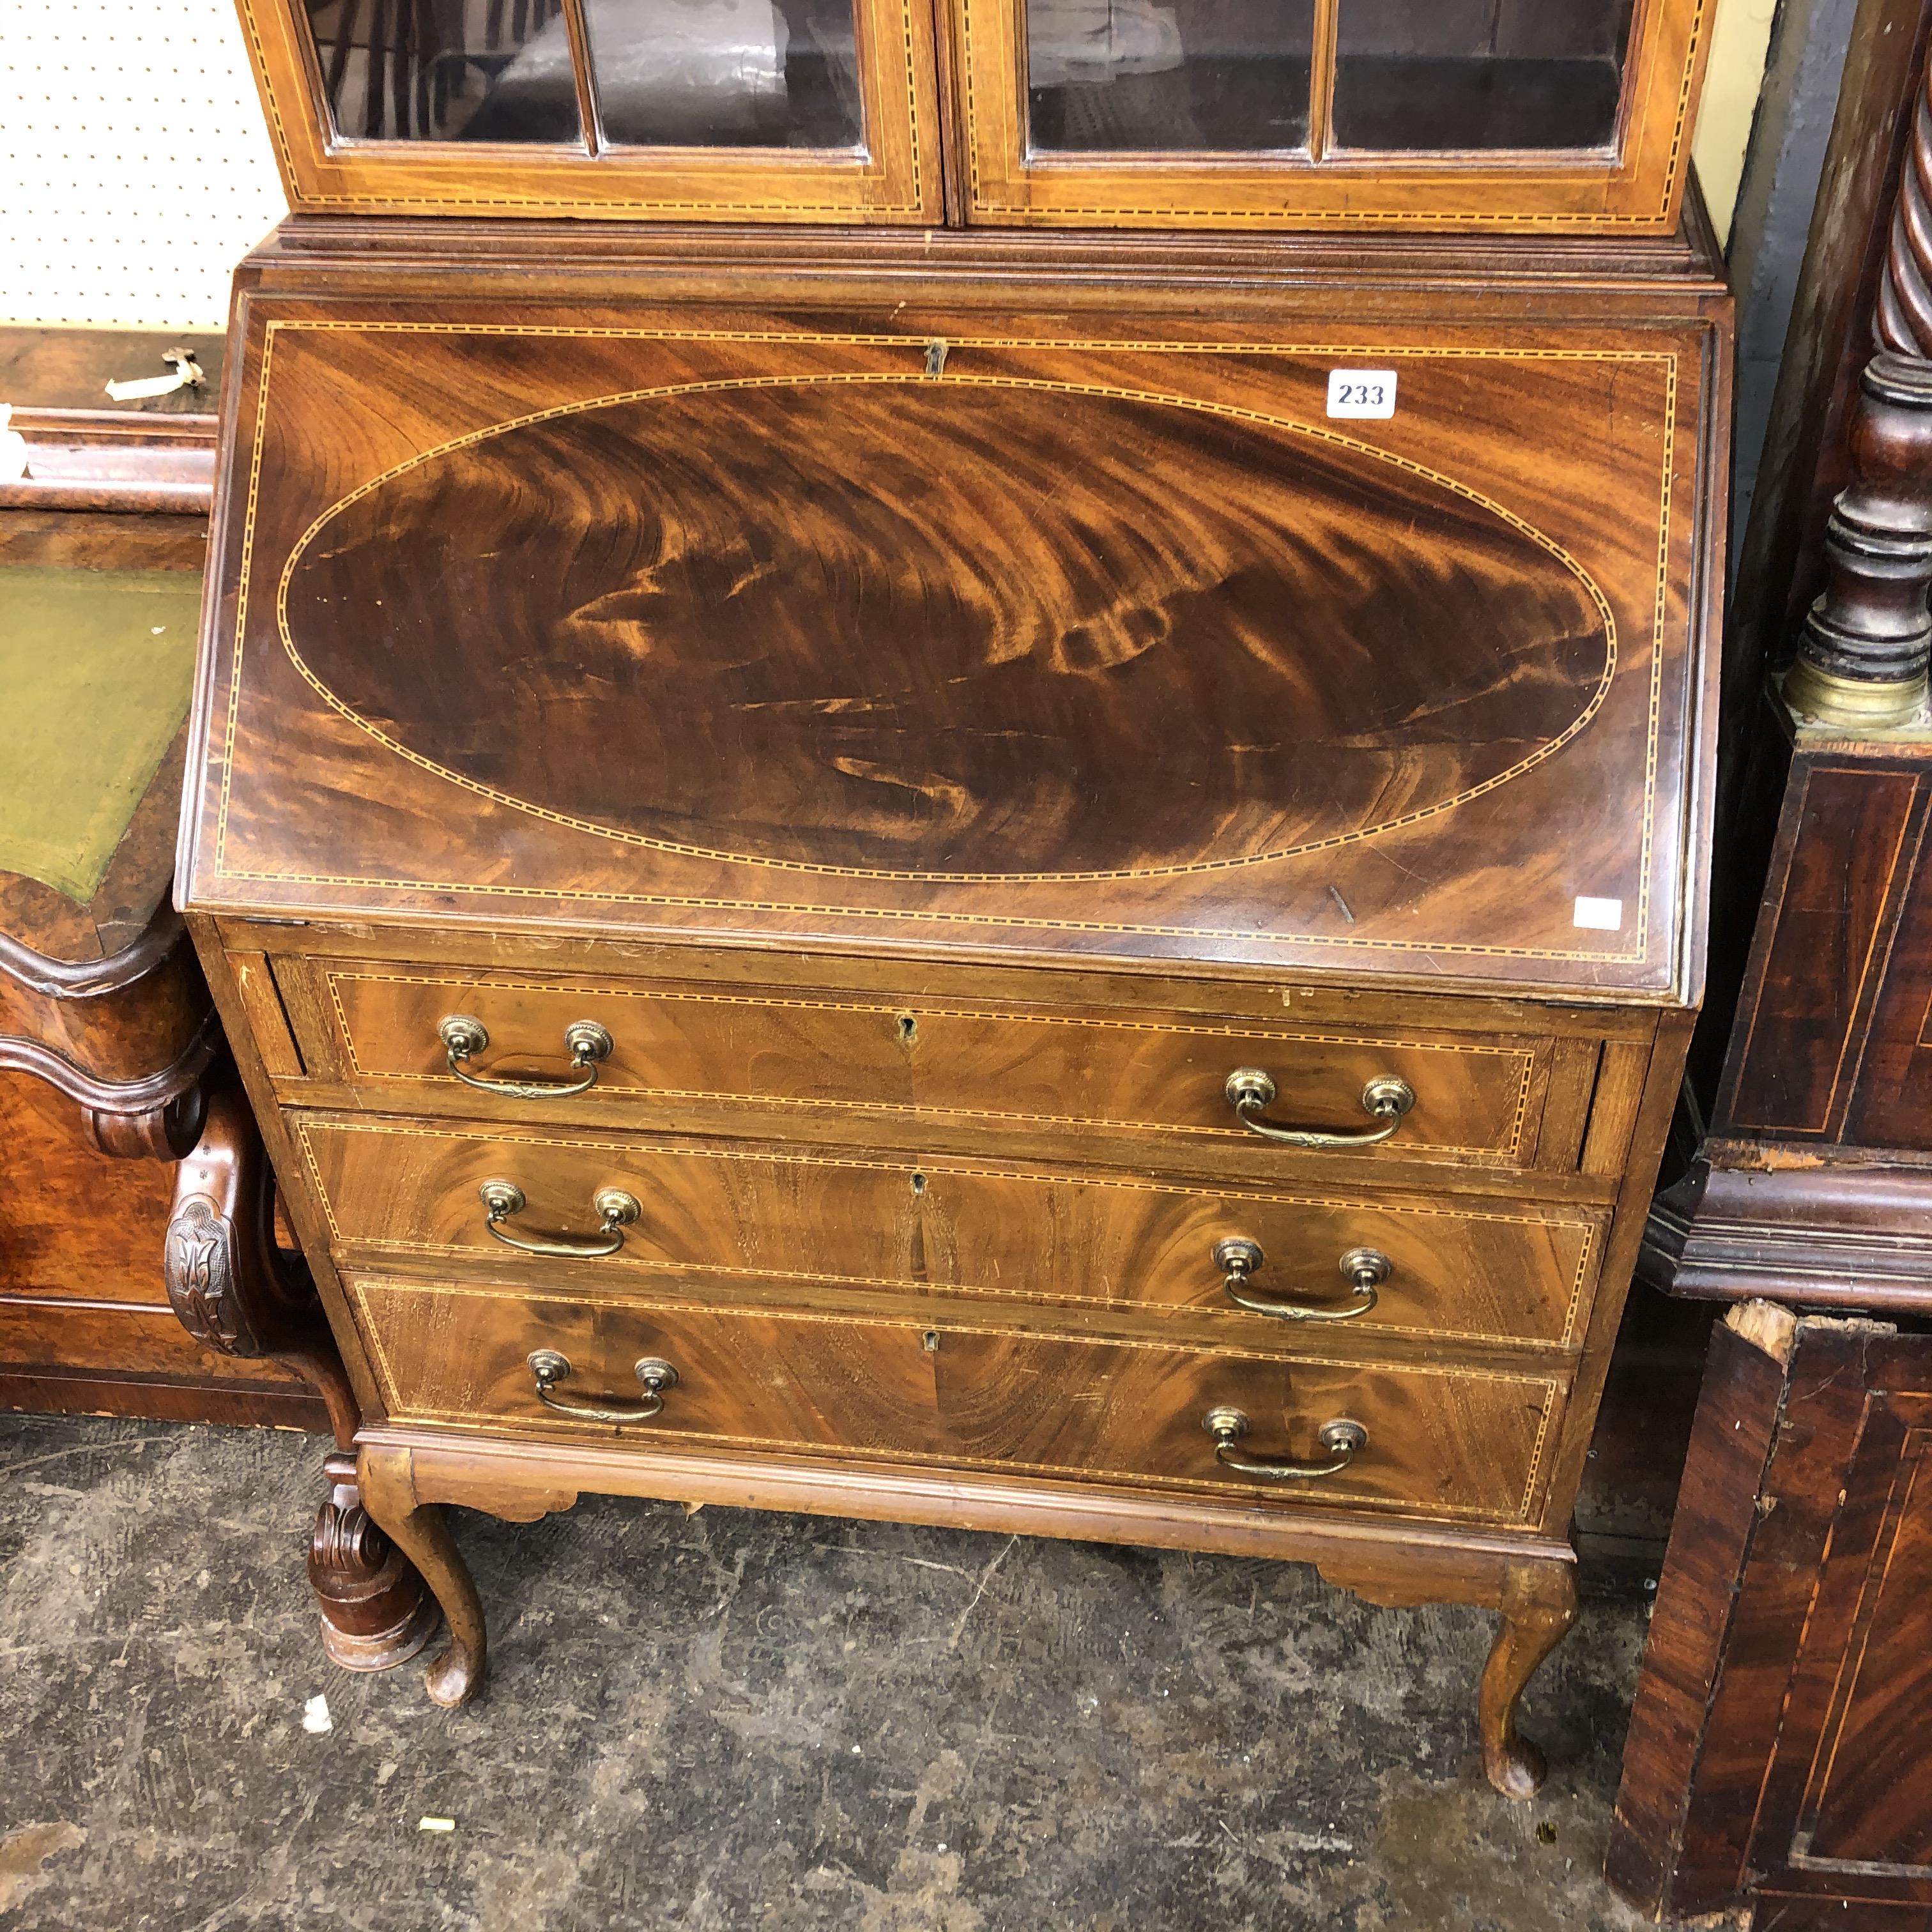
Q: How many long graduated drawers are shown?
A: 3